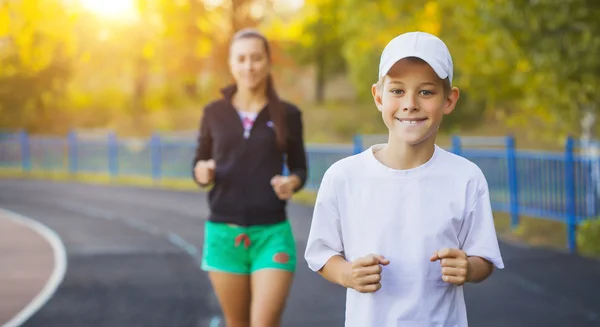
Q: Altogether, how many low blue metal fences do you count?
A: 1